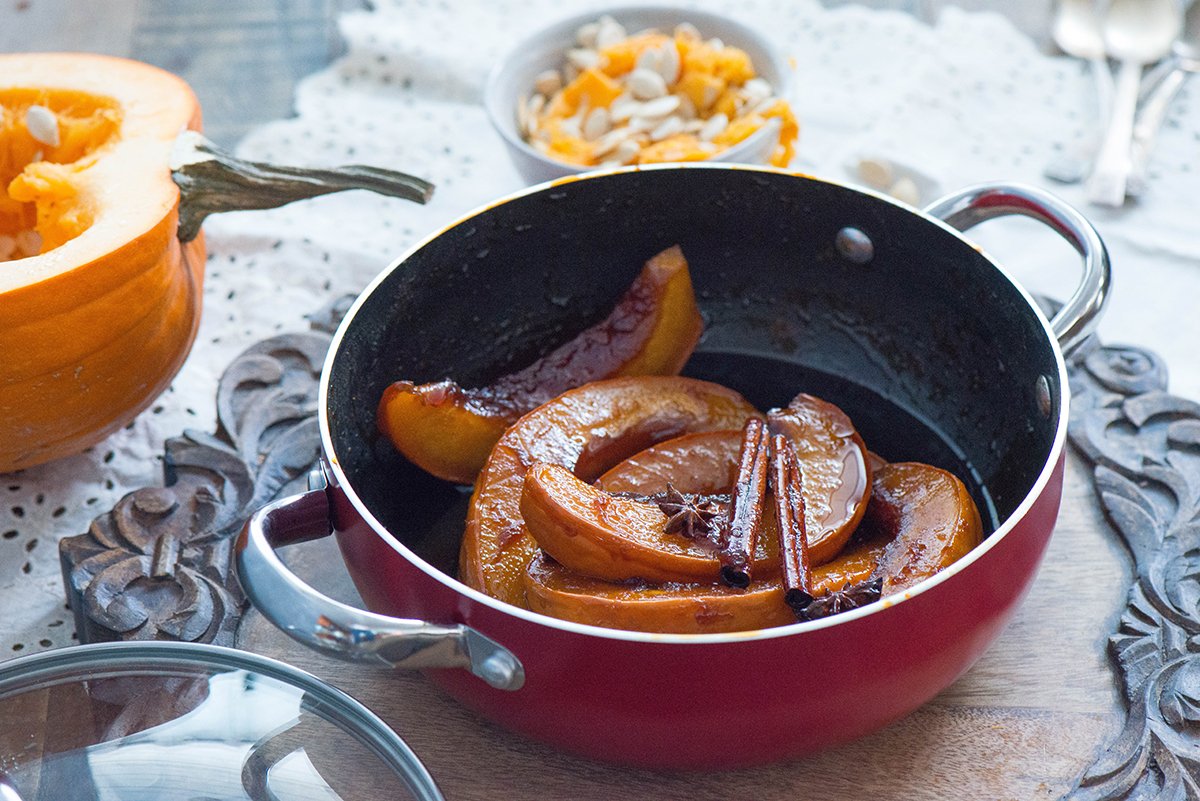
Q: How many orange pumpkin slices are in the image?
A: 6